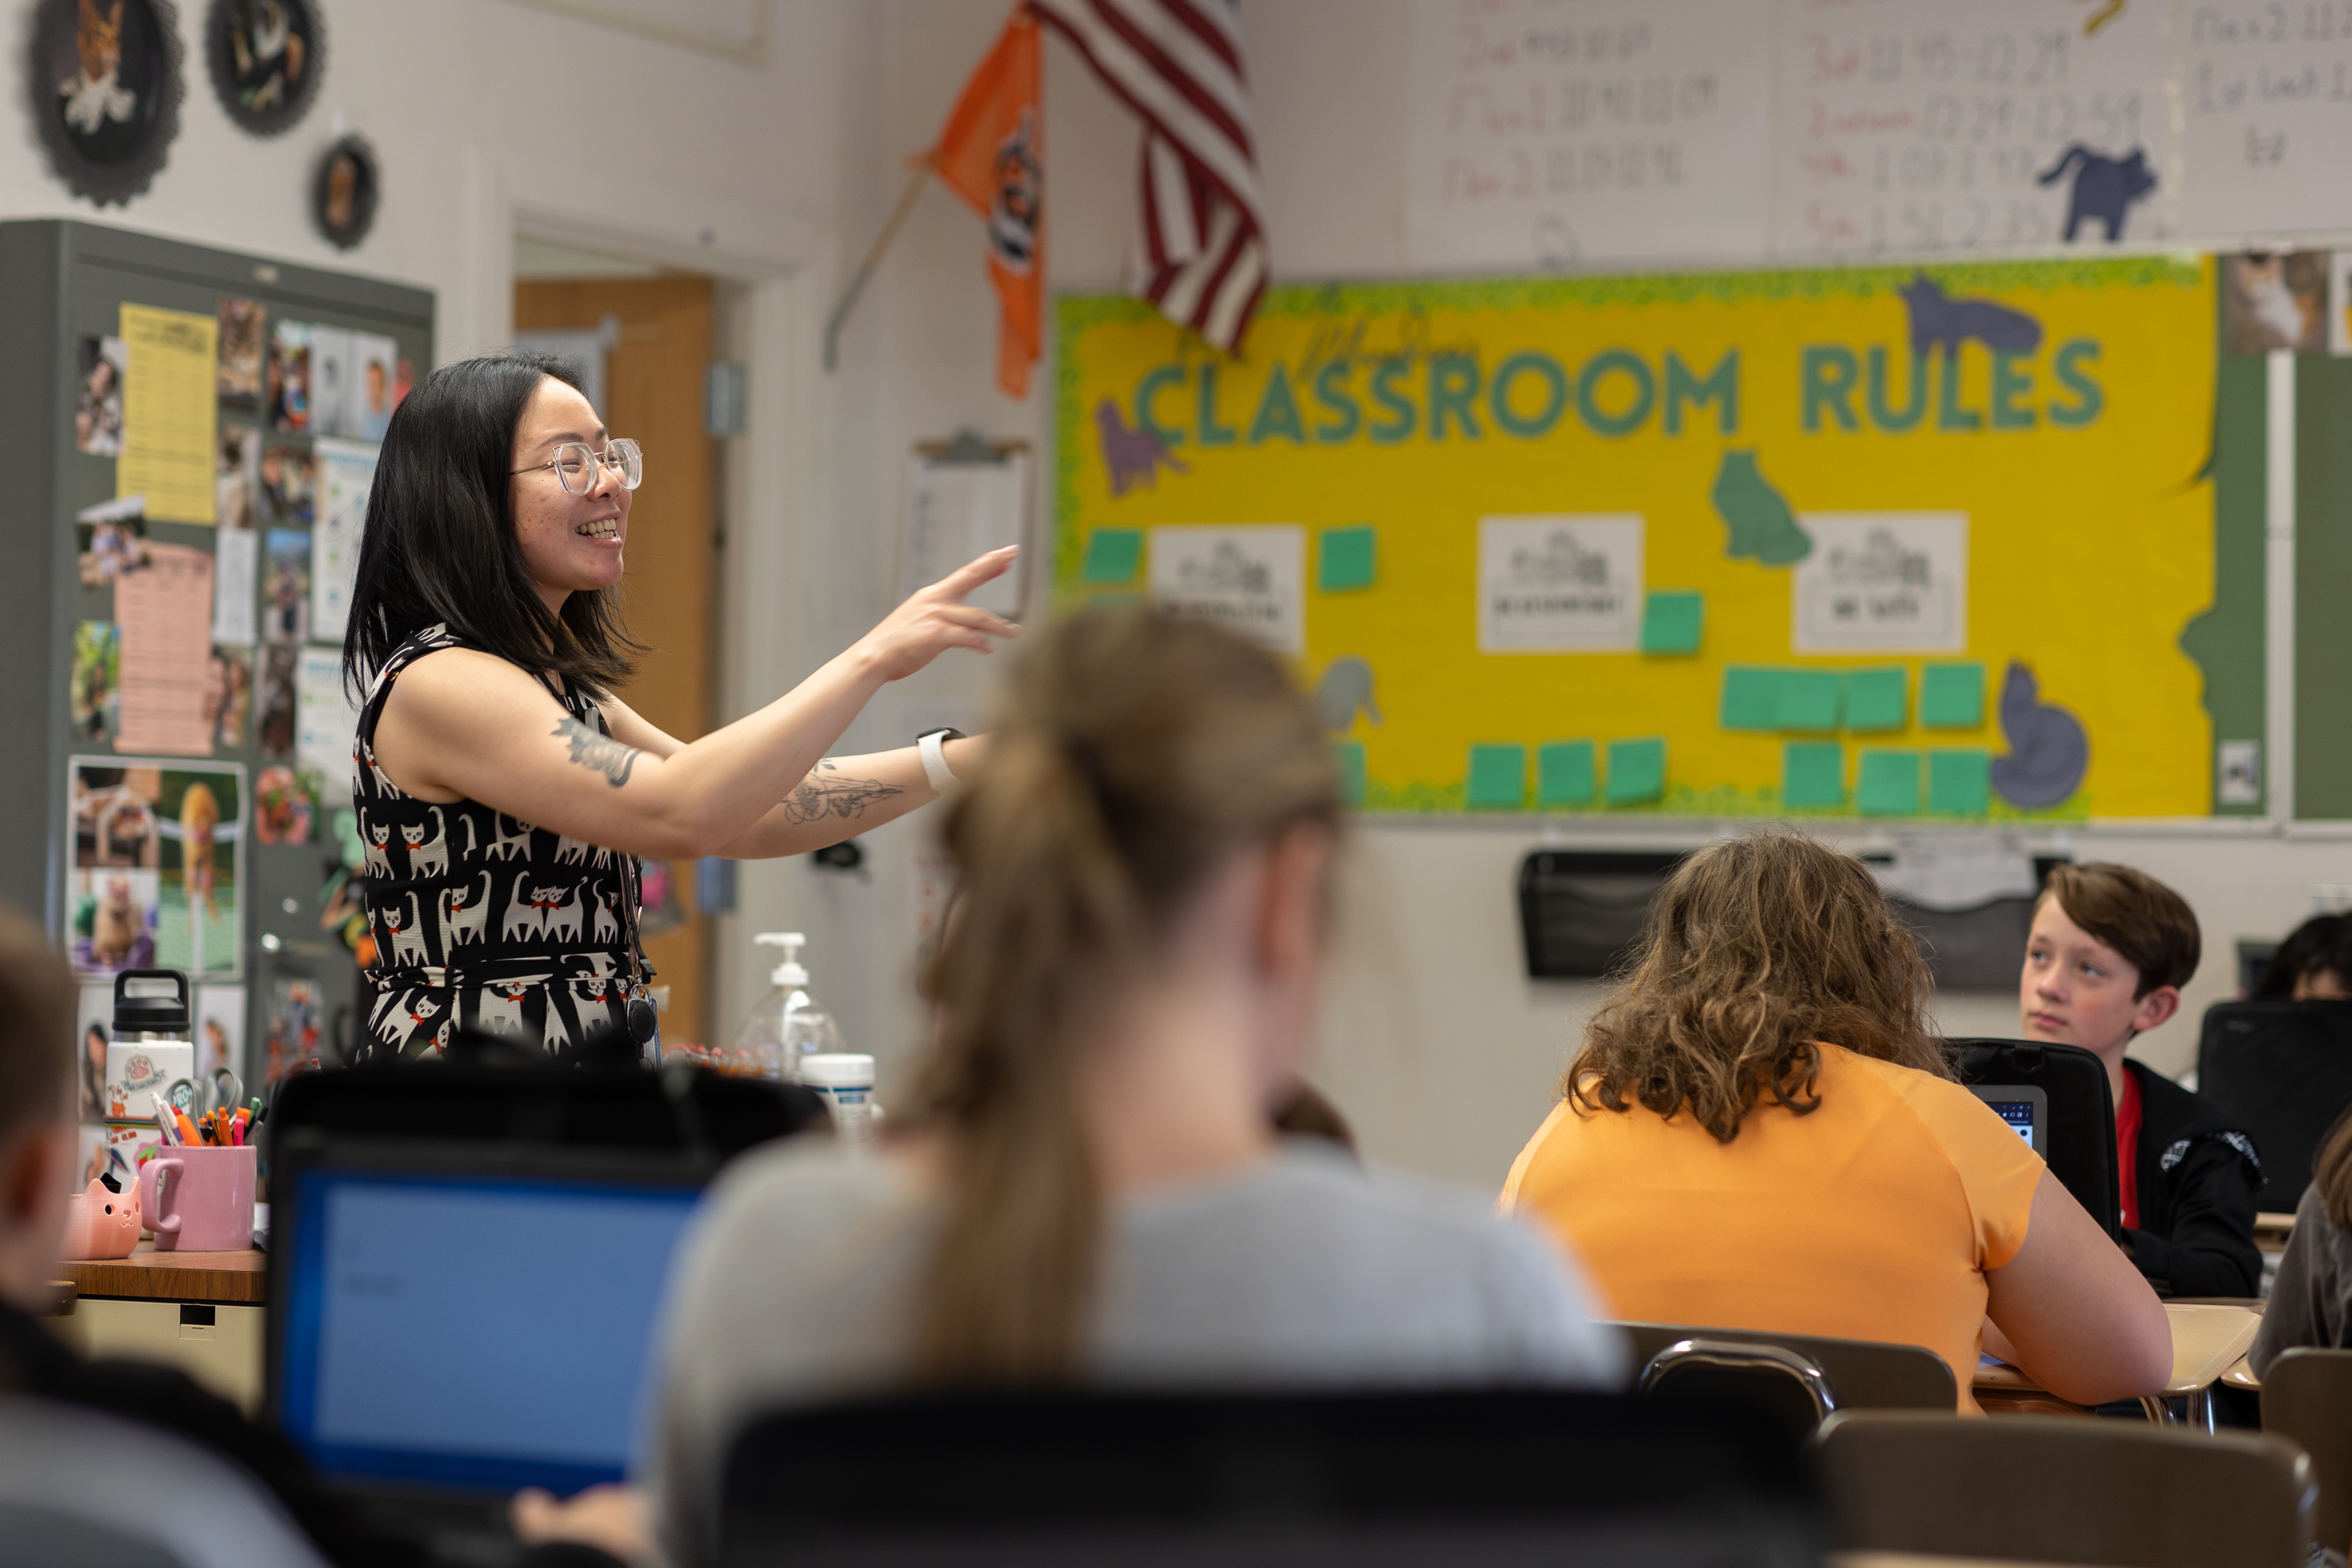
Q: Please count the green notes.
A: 15